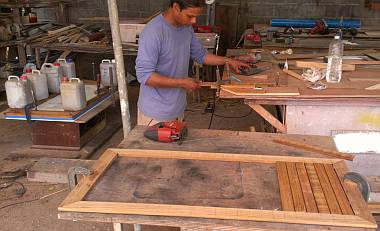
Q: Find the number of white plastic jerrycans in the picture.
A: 6